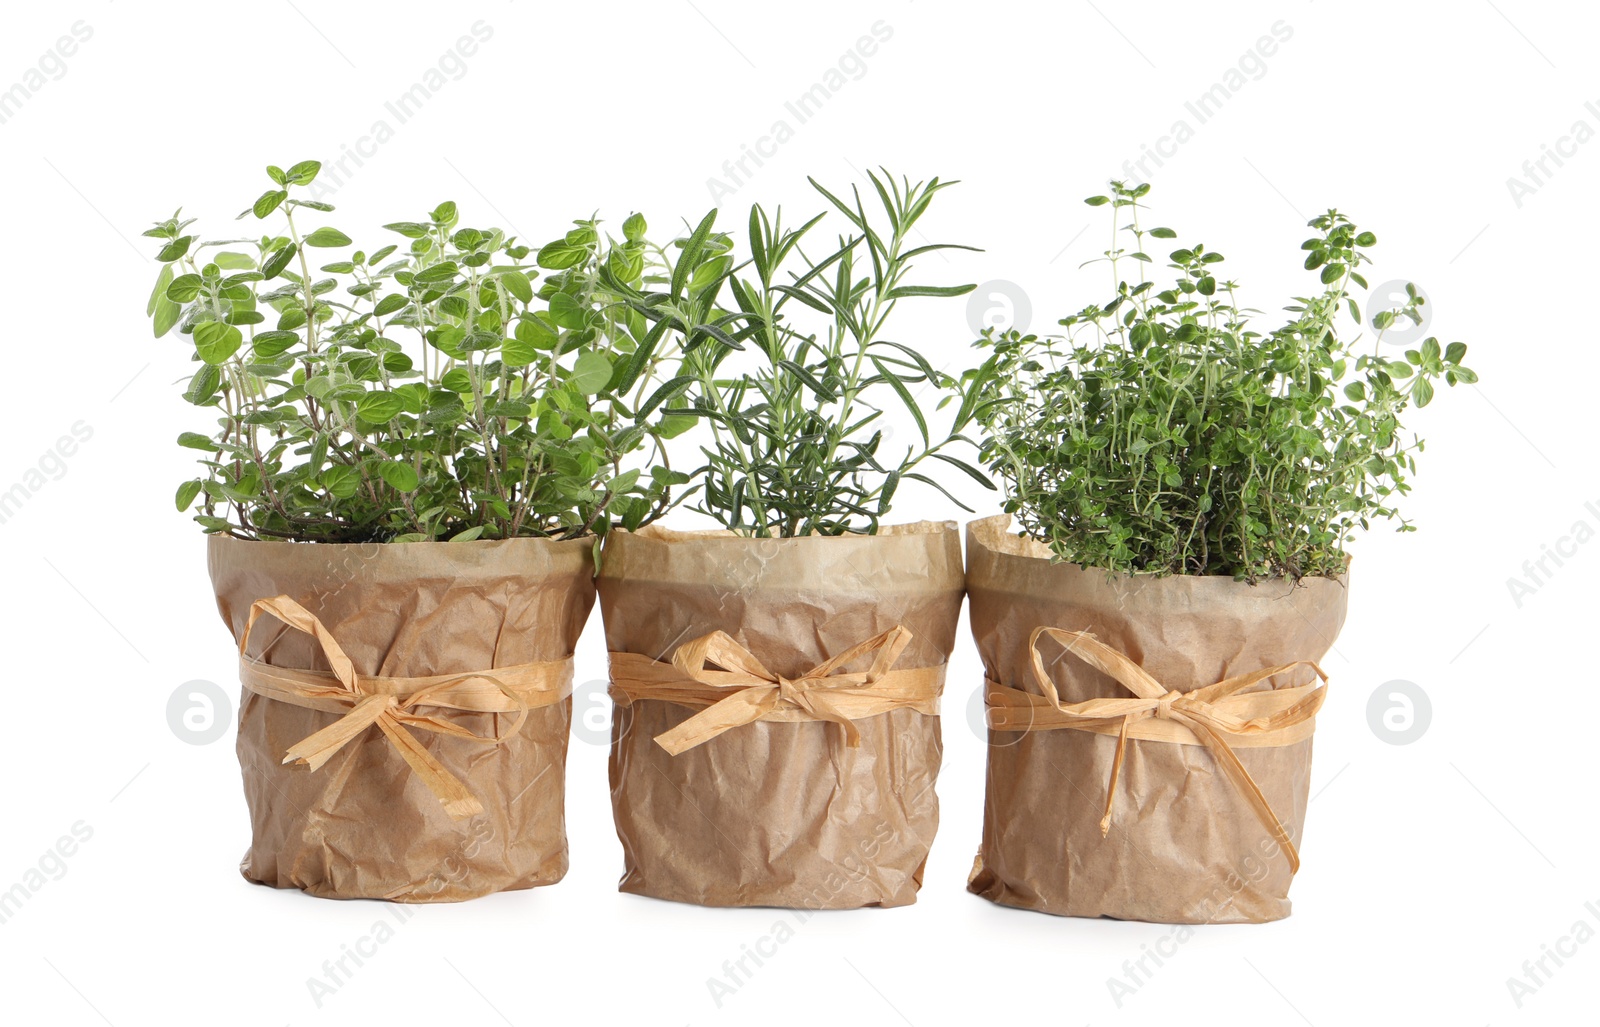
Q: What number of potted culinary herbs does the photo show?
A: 3